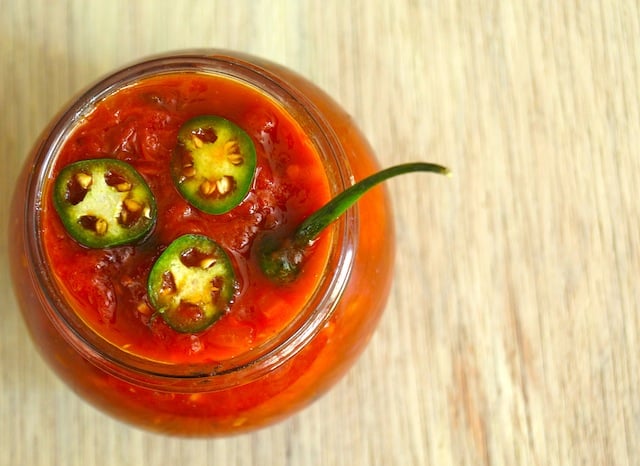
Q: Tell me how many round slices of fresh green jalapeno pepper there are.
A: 3